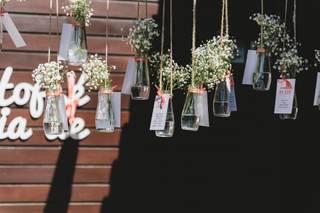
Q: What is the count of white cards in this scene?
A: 11